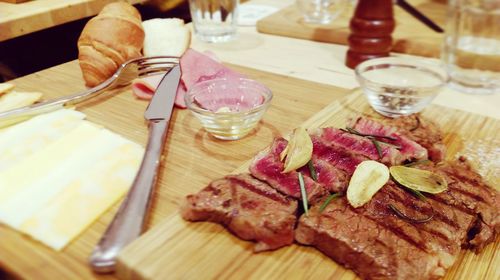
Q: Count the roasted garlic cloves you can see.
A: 3